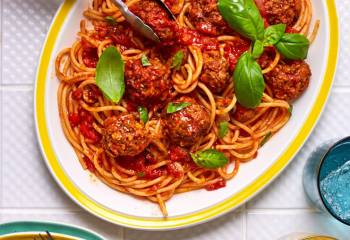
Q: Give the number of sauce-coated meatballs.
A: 8